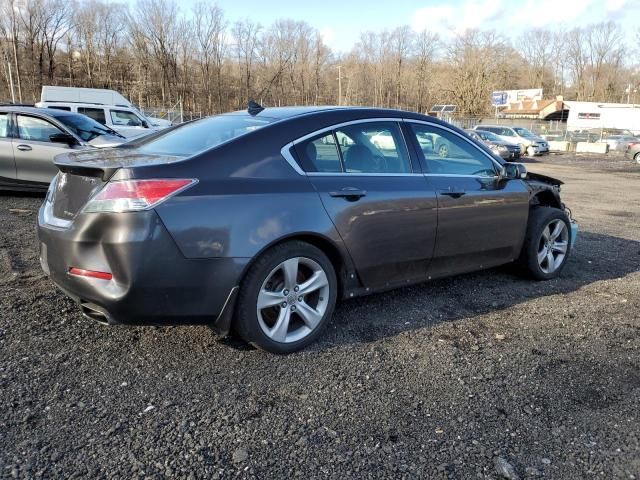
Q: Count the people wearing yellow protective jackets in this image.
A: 0